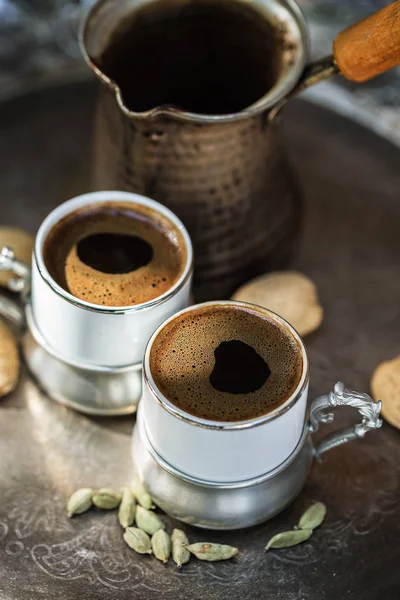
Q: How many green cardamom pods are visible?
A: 11